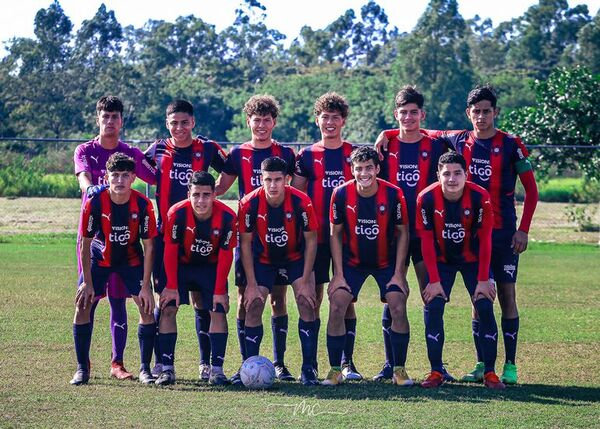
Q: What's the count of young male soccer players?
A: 11